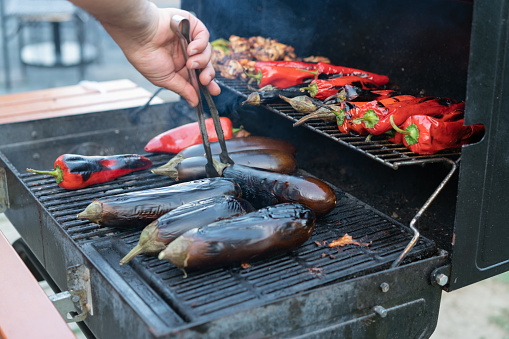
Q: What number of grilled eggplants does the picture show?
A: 6